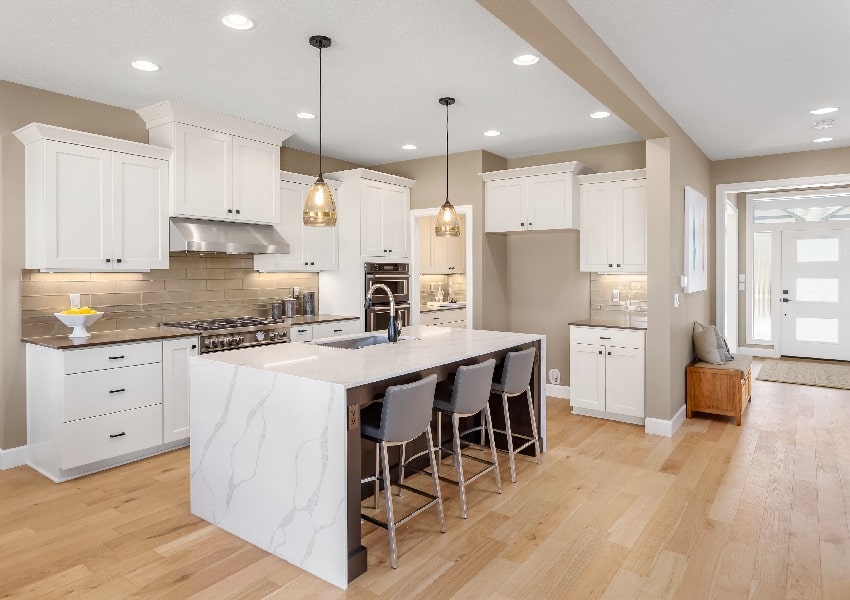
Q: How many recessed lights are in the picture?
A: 9